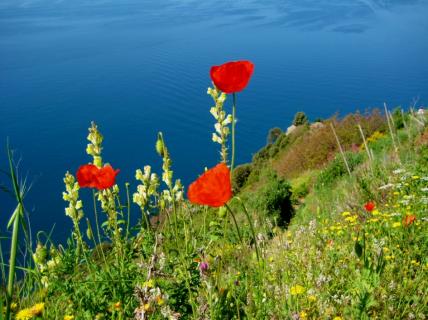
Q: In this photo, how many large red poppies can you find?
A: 3